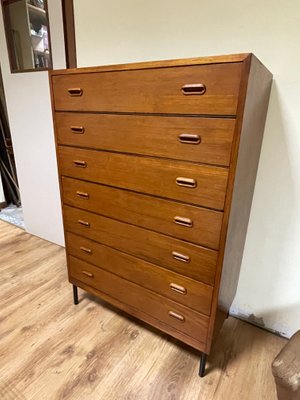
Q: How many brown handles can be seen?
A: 14